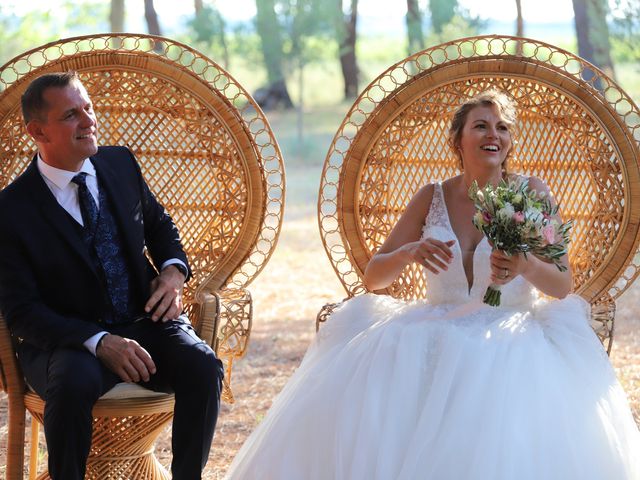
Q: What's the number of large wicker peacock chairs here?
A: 2